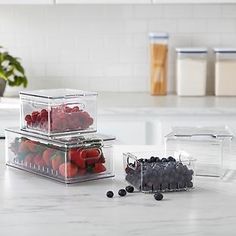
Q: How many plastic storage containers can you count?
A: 7